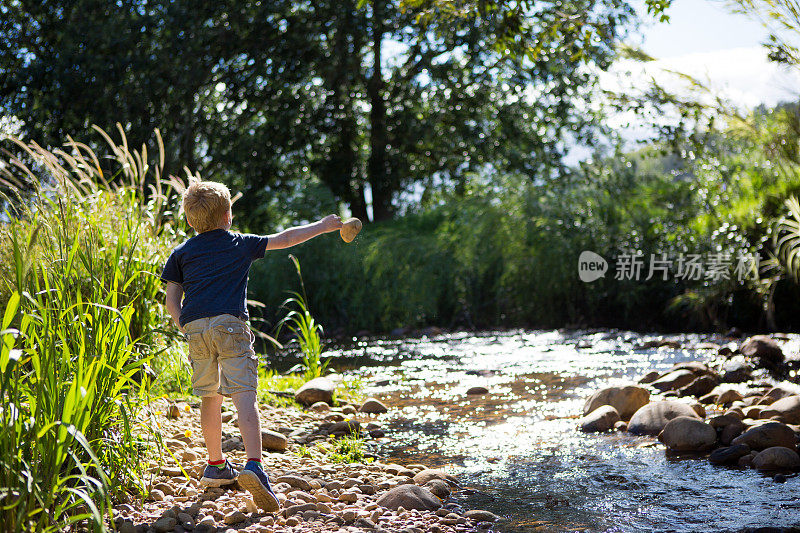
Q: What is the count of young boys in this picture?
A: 1